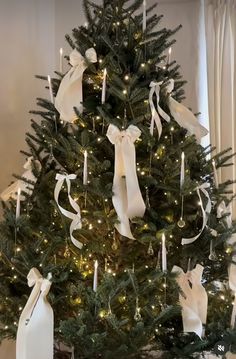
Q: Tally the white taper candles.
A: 11